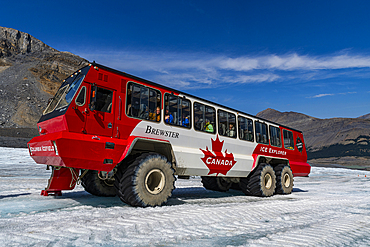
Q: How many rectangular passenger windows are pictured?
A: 8